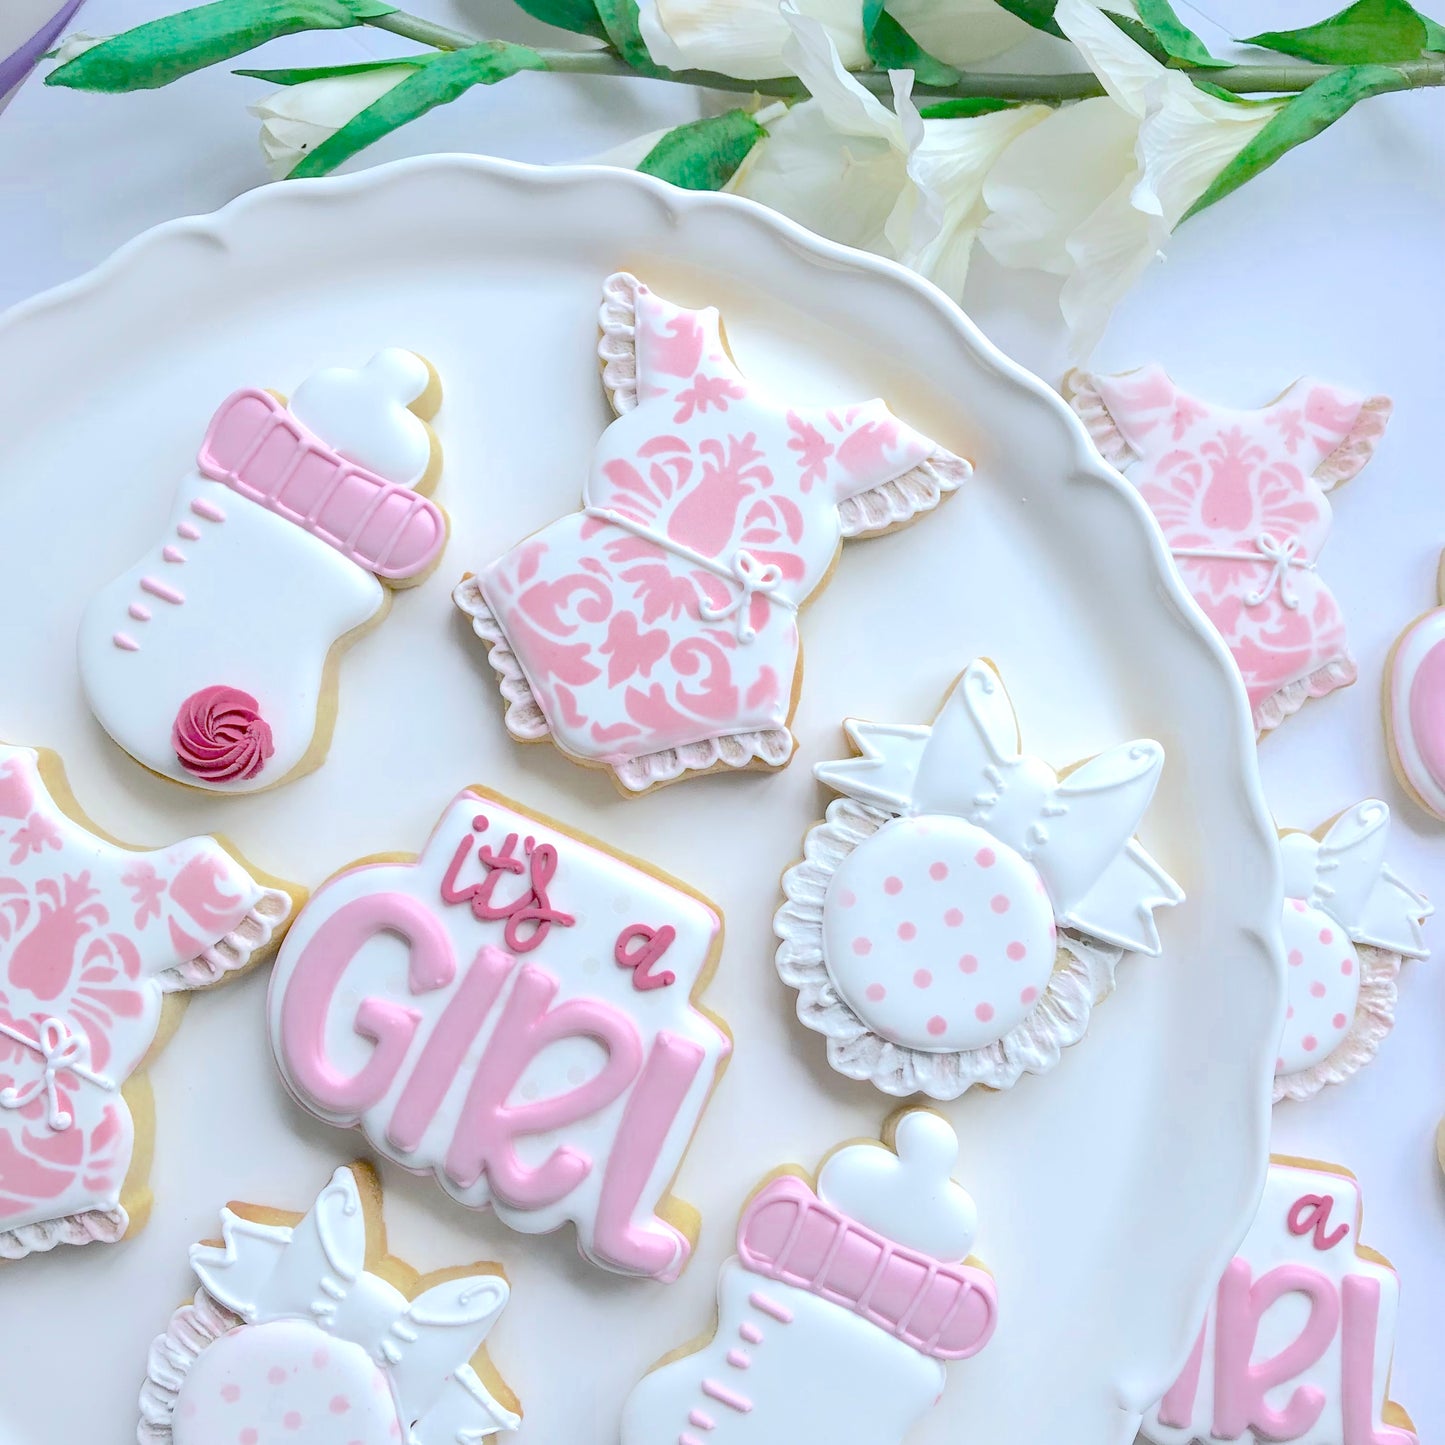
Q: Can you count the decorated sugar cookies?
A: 11